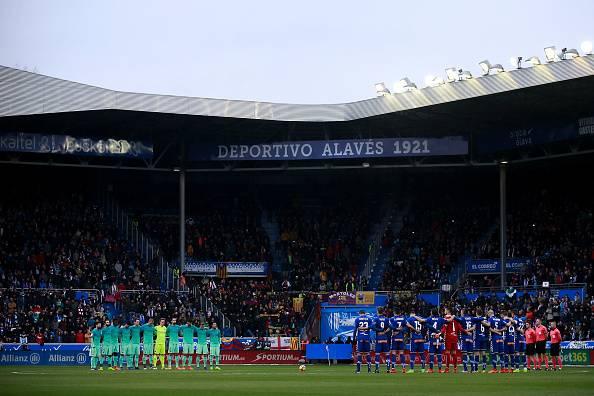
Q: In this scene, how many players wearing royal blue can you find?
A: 10